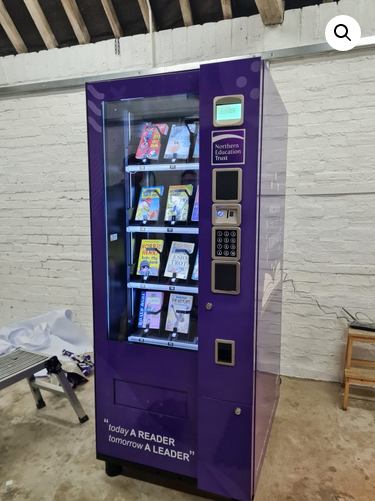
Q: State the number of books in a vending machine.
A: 11